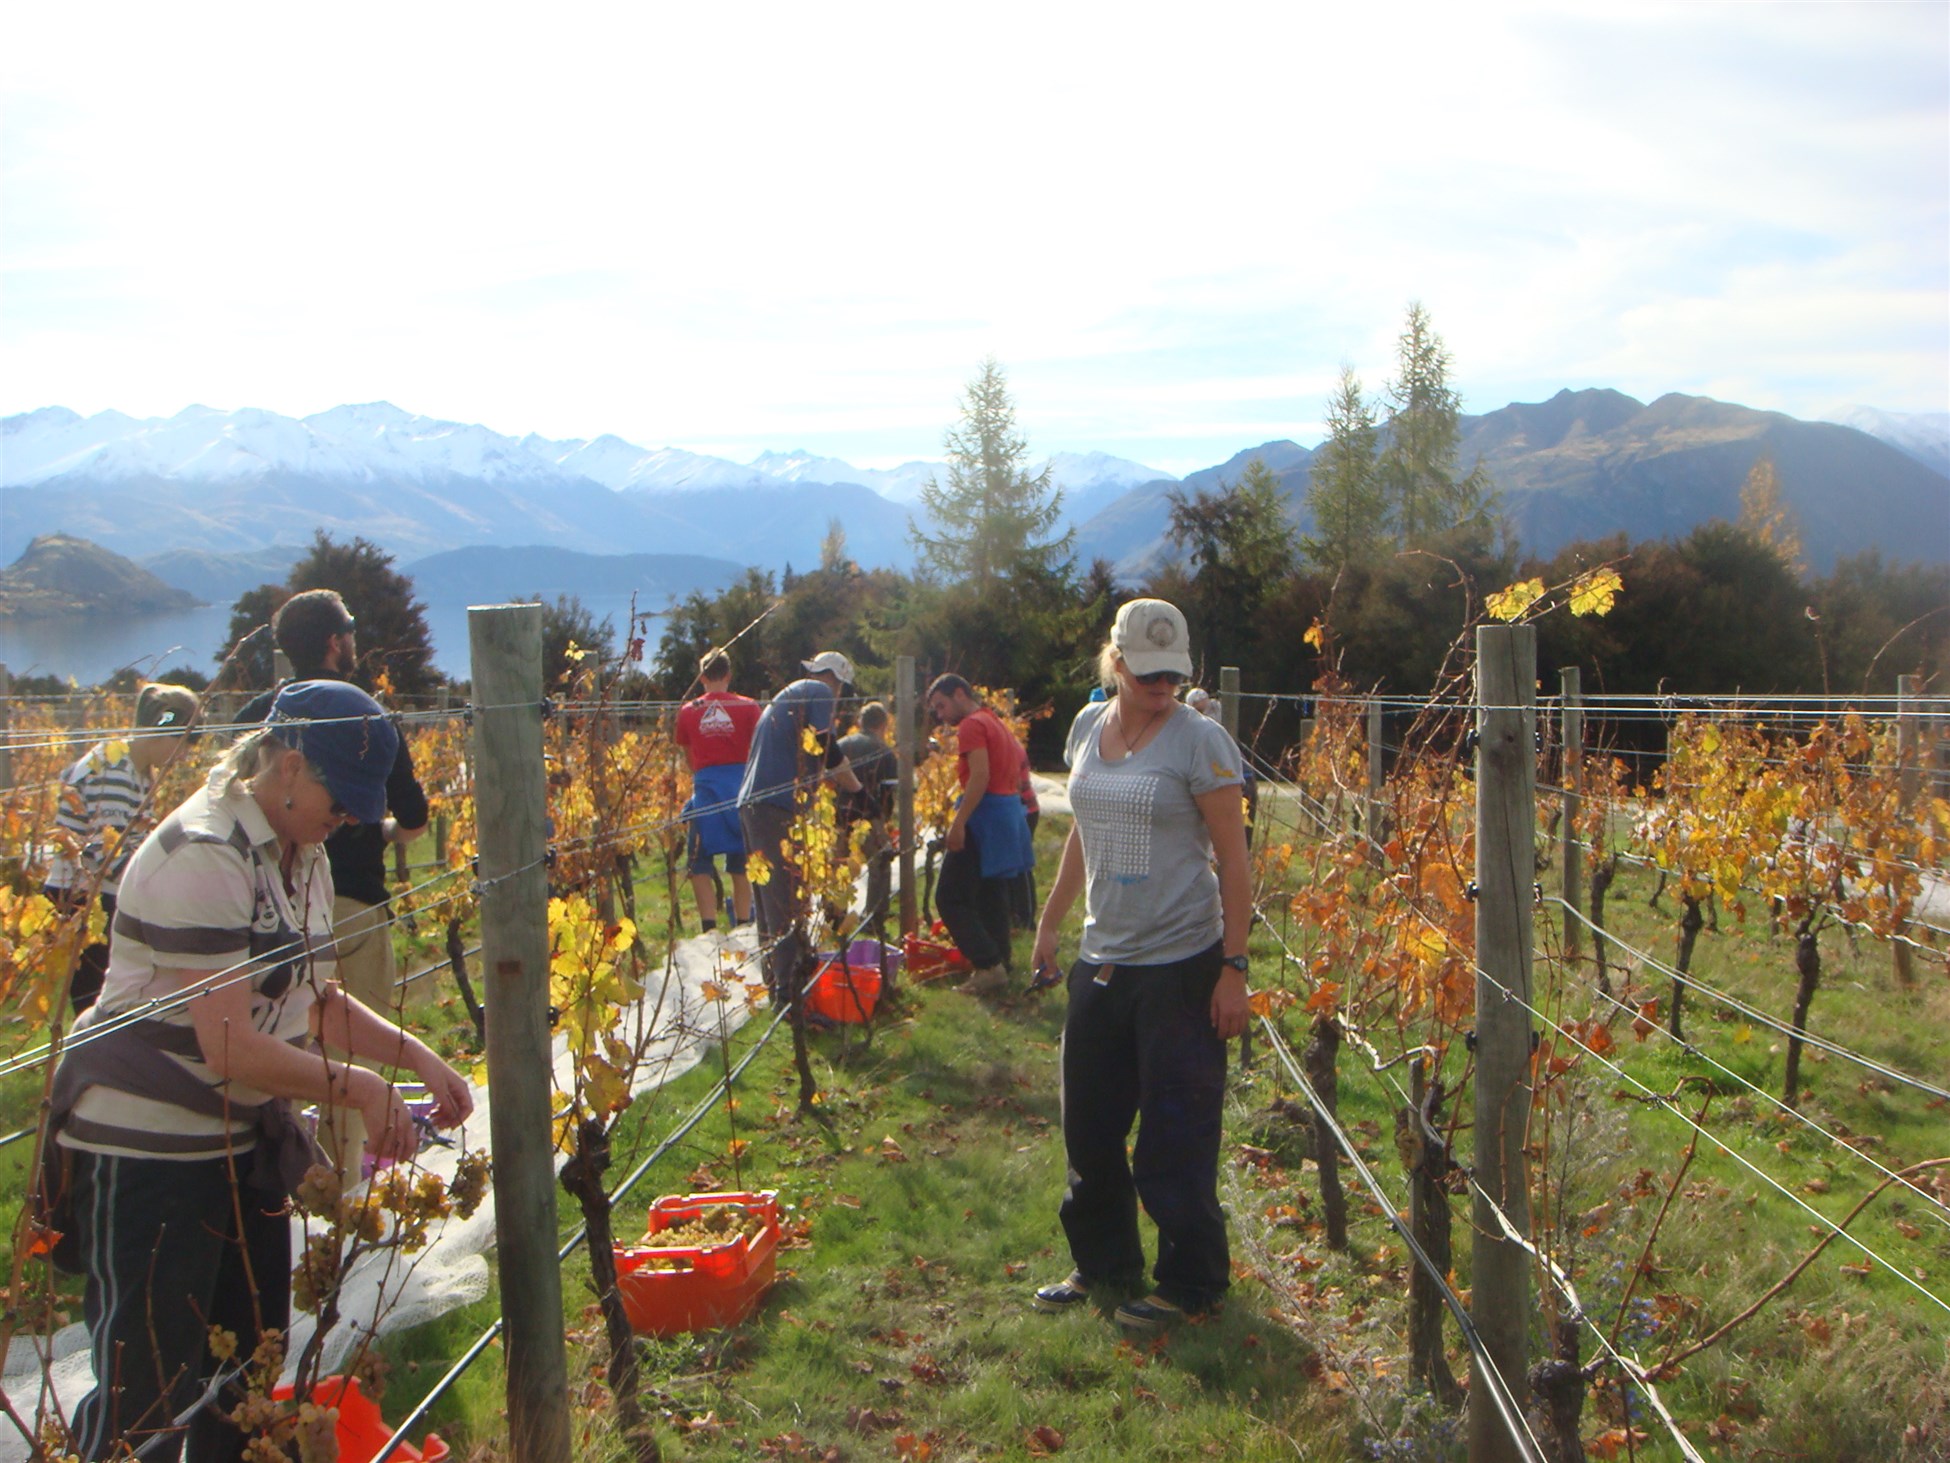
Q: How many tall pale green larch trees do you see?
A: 3